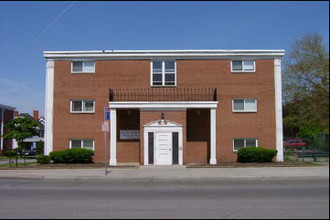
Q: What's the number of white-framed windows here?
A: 7